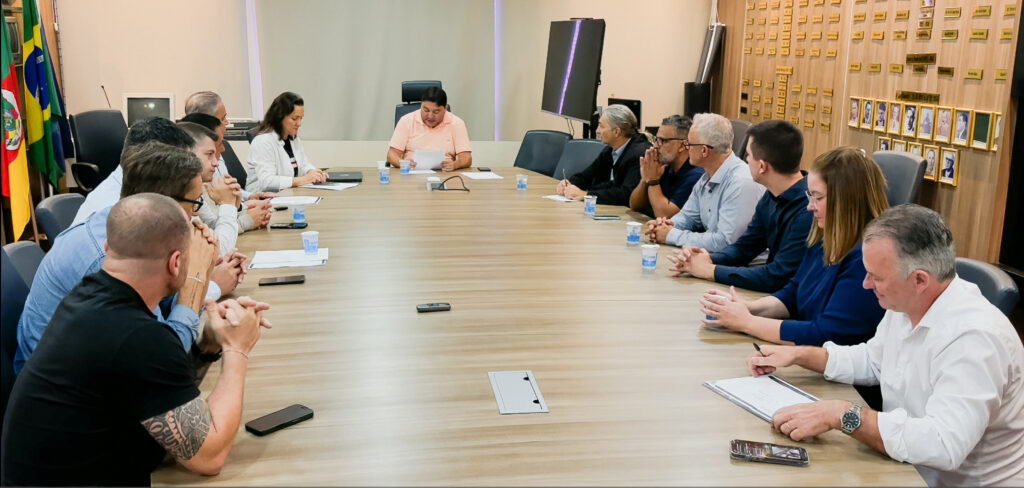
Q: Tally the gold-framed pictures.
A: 15